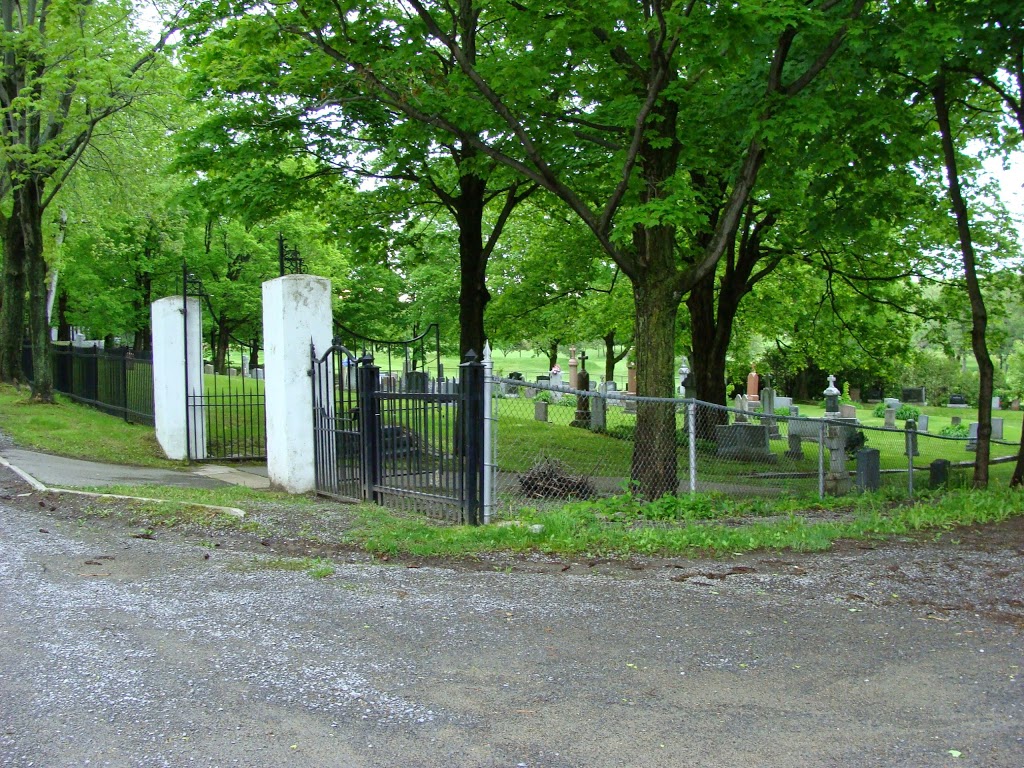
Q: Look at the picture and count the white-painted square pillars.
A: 2